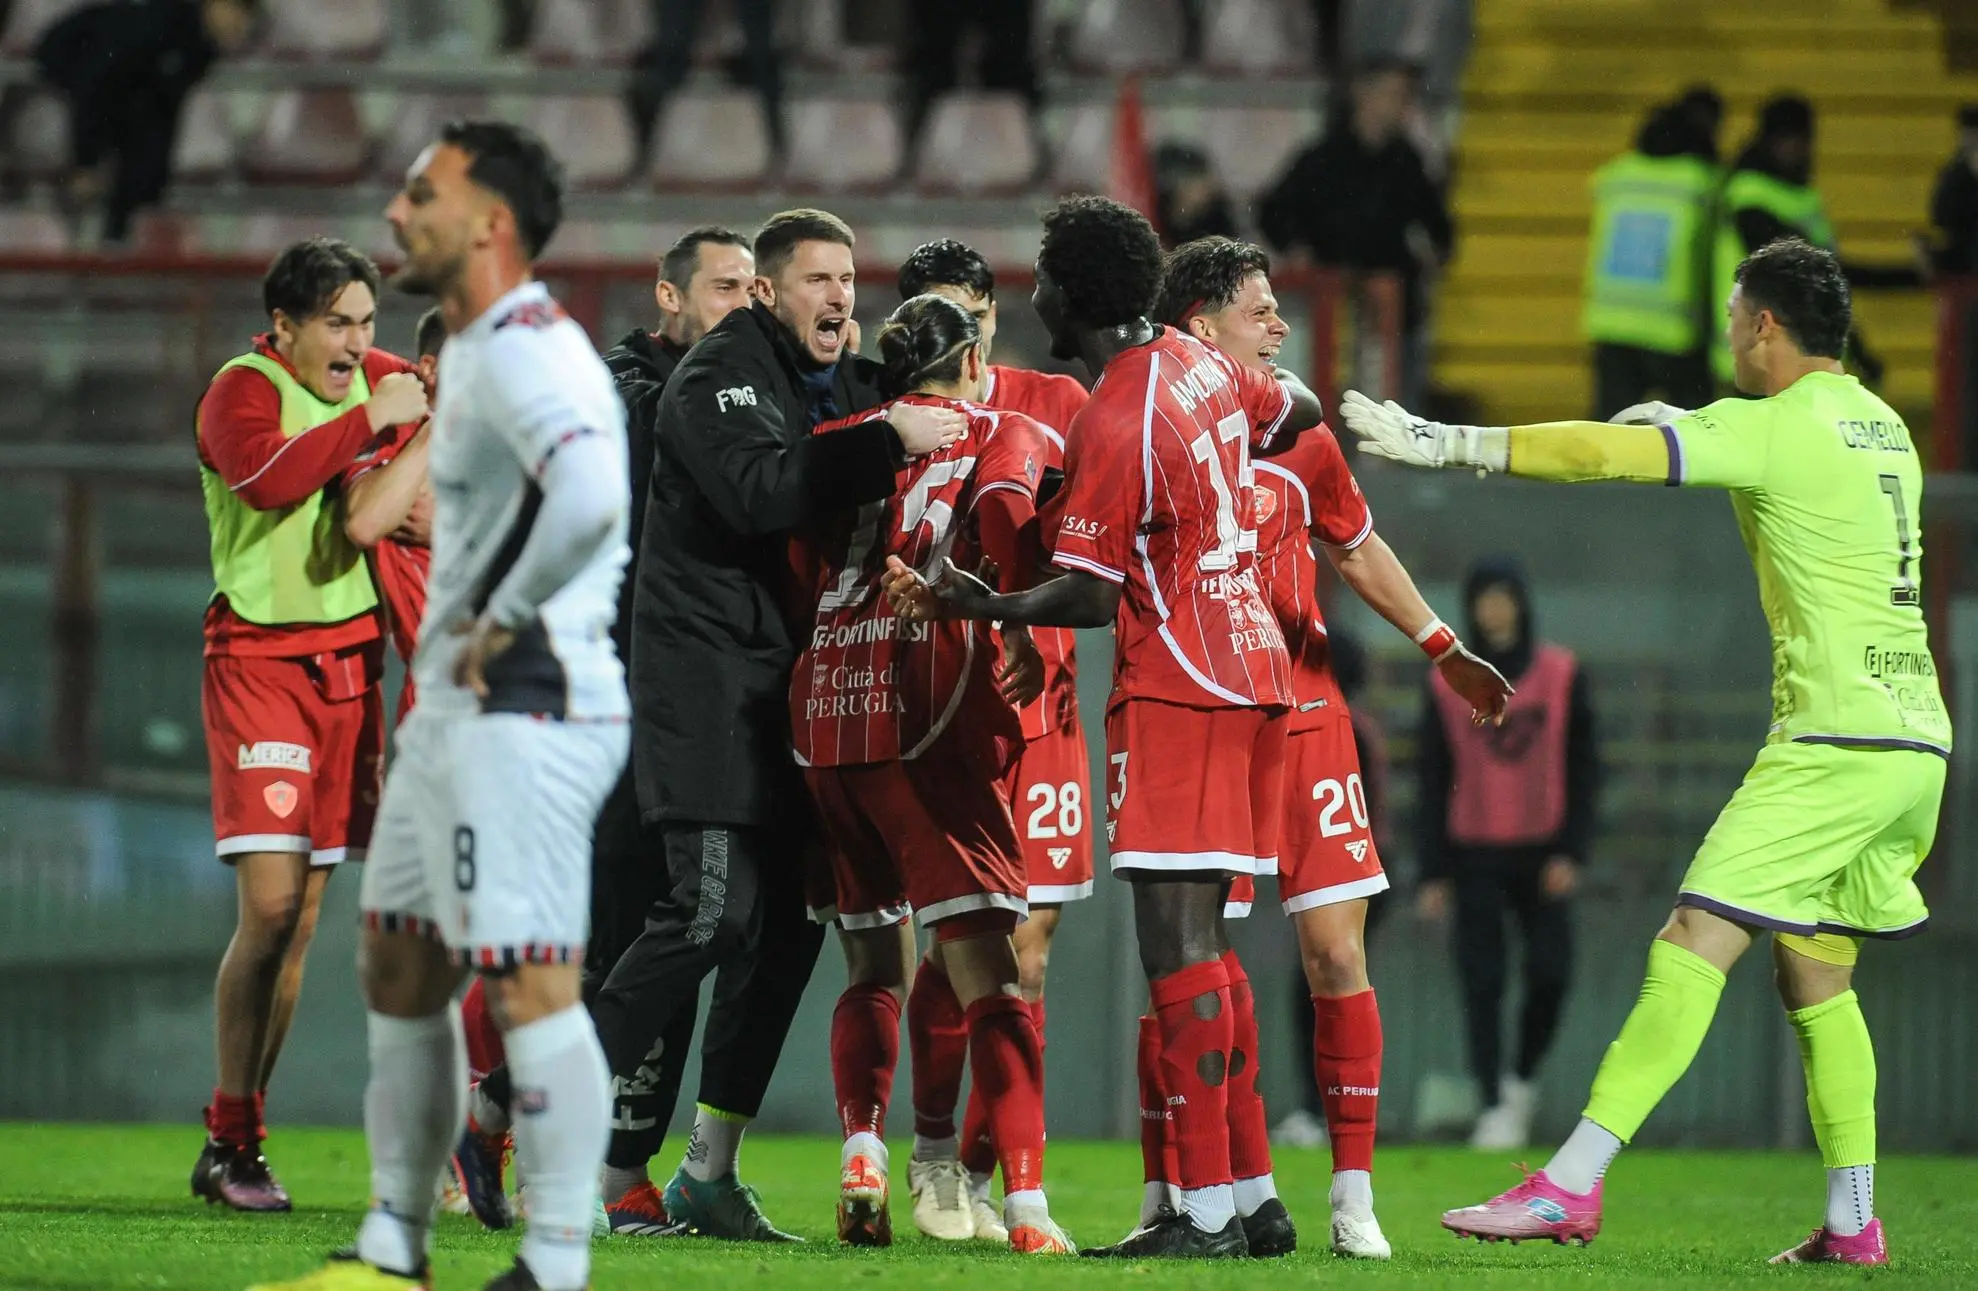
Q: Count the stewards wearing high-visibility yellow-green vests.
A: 2